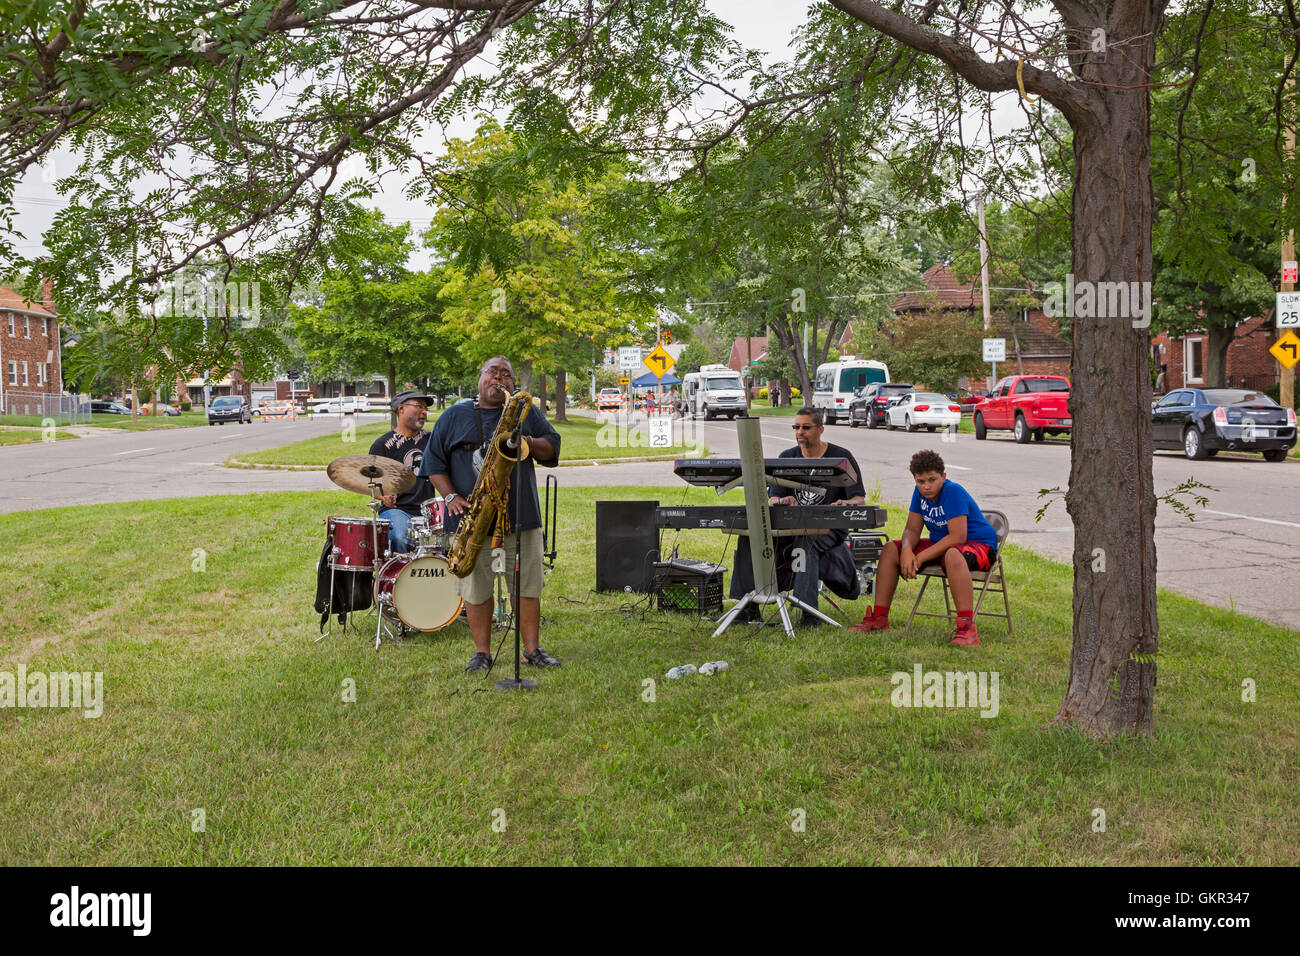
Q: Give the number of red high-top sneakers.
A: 2